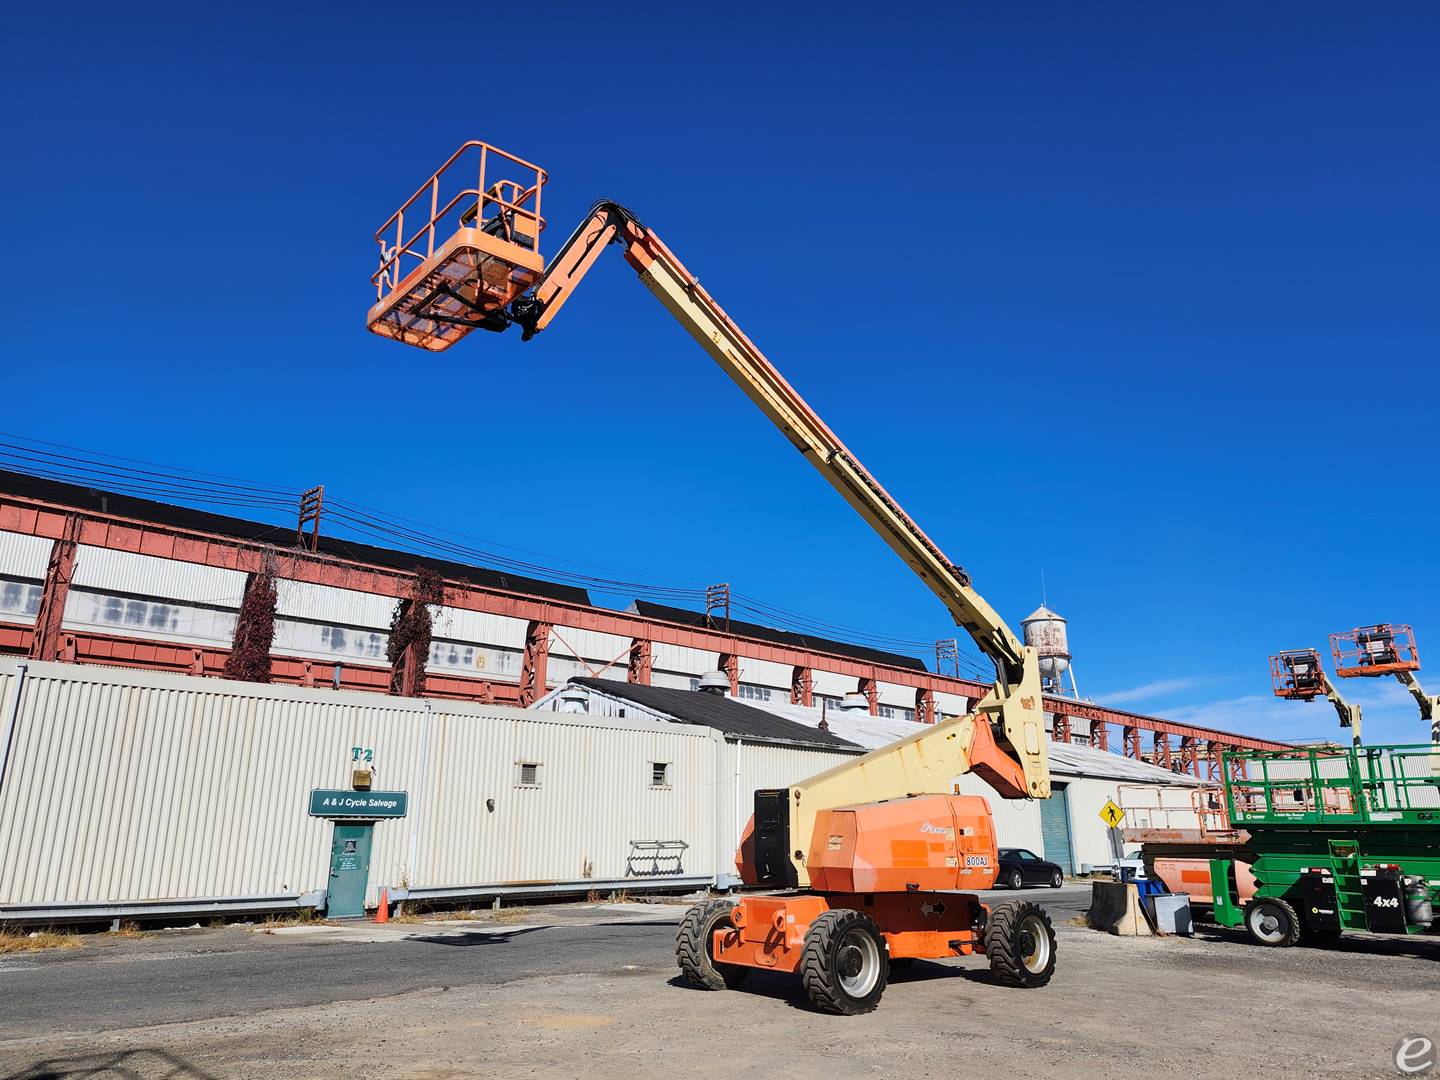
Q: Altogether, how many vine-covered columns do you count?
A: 2